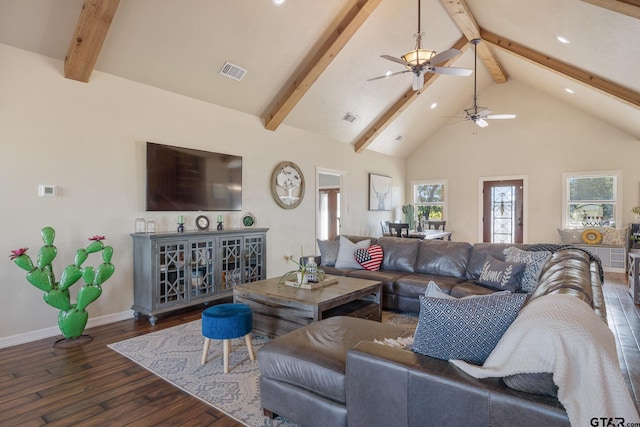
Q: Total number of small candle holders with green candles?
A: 2